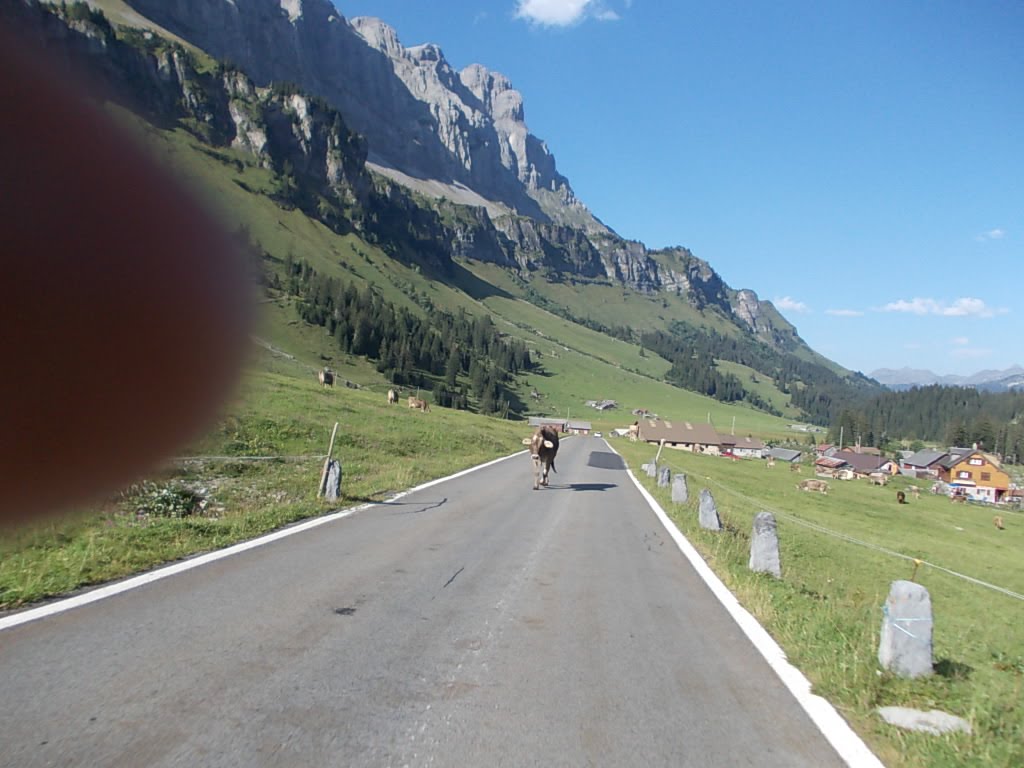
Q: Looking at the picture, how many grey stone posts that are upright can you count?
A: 7